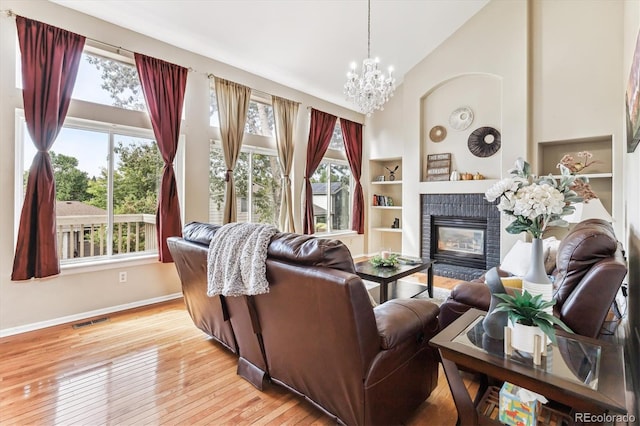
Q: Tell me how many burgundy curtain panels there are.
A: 4